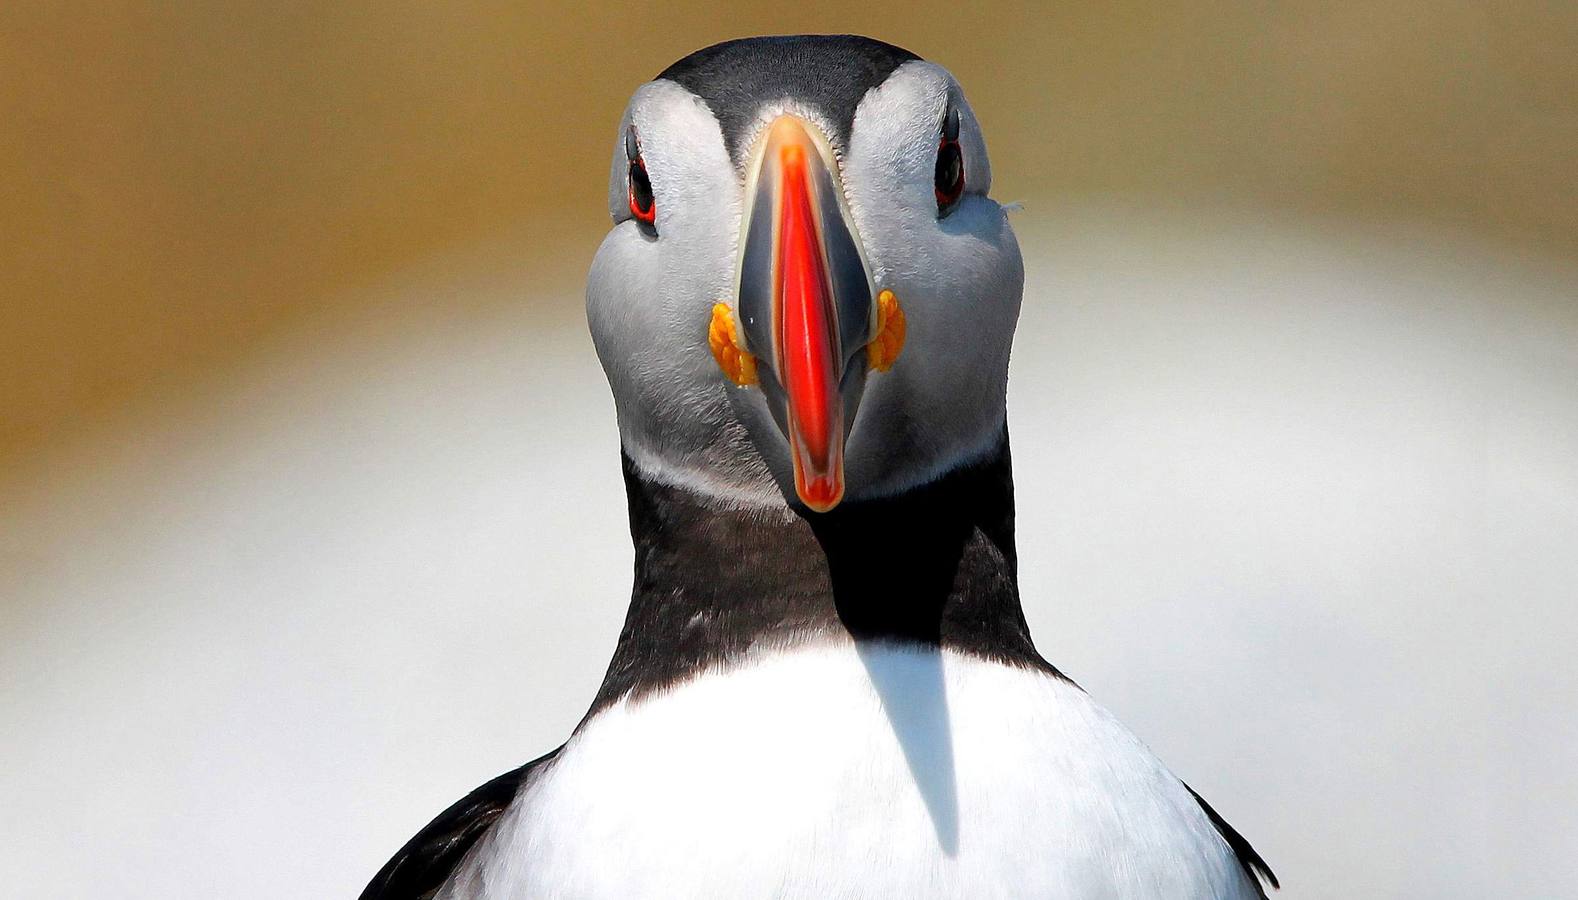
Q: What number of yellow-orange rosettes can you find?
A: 2